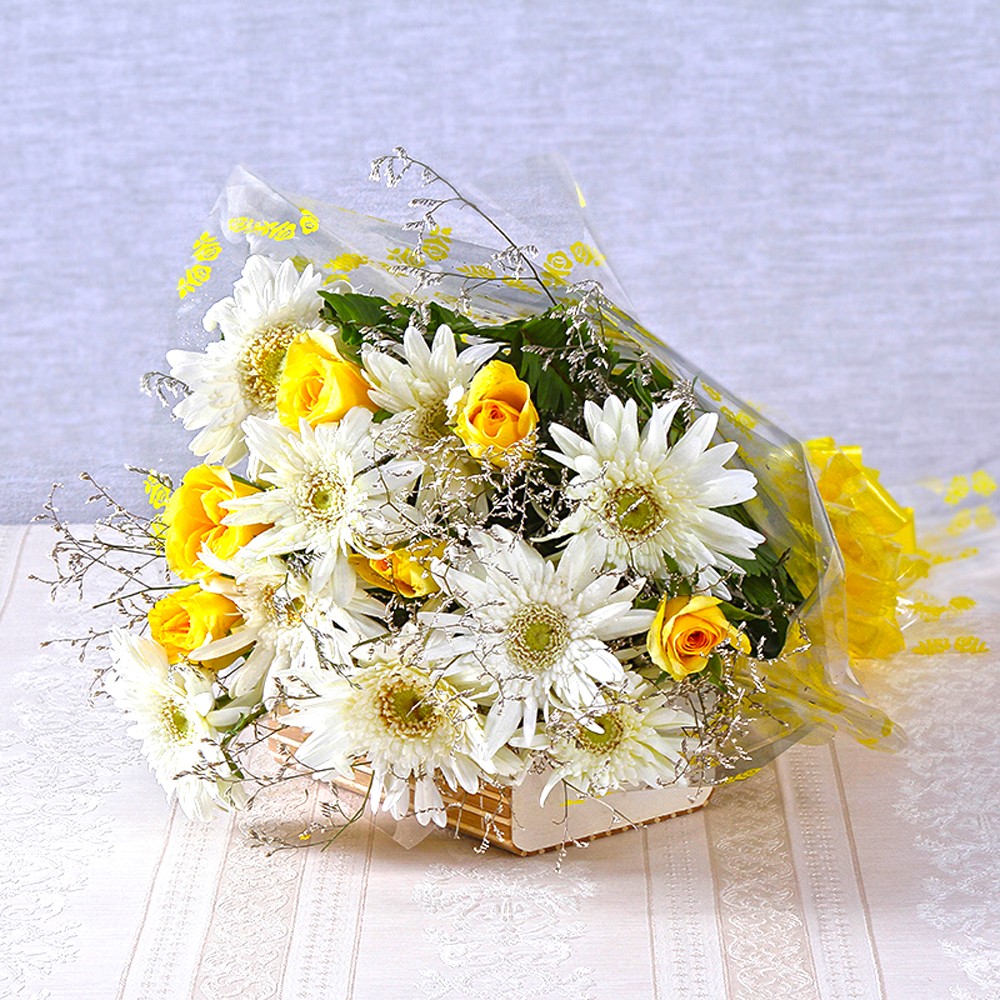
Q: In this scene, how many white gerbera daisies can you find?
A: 9